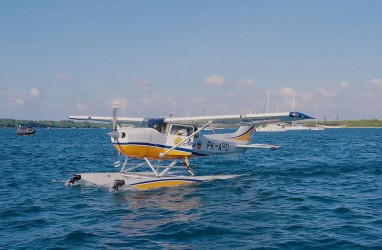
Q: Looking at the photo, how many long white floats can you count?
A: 2